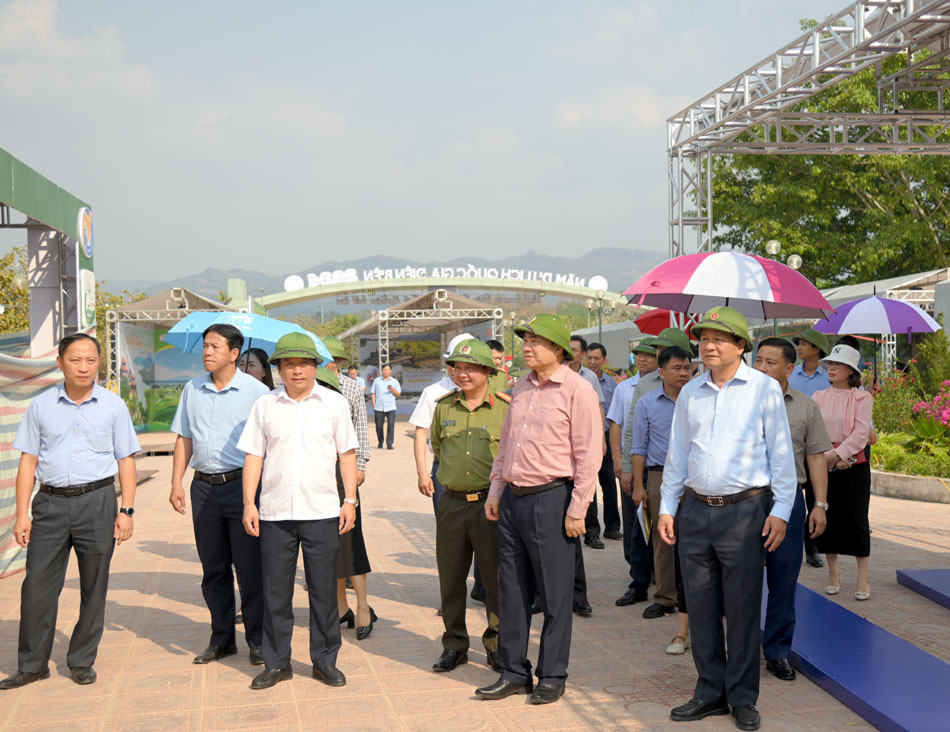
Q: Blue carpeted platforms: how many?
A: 2